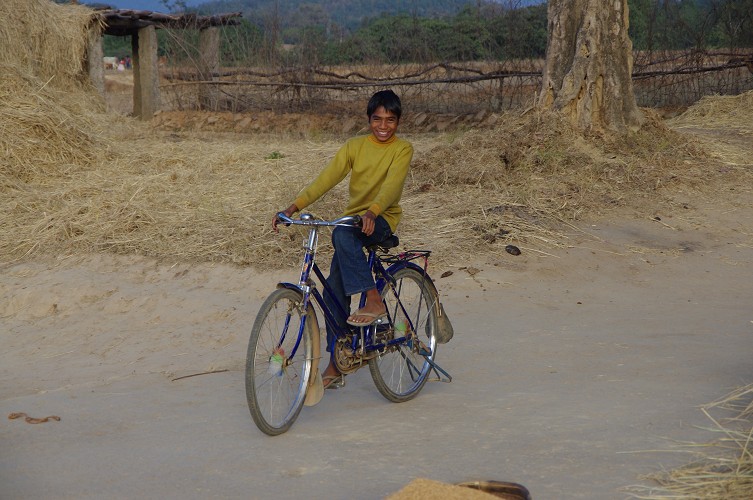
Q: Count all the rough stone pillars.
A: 3